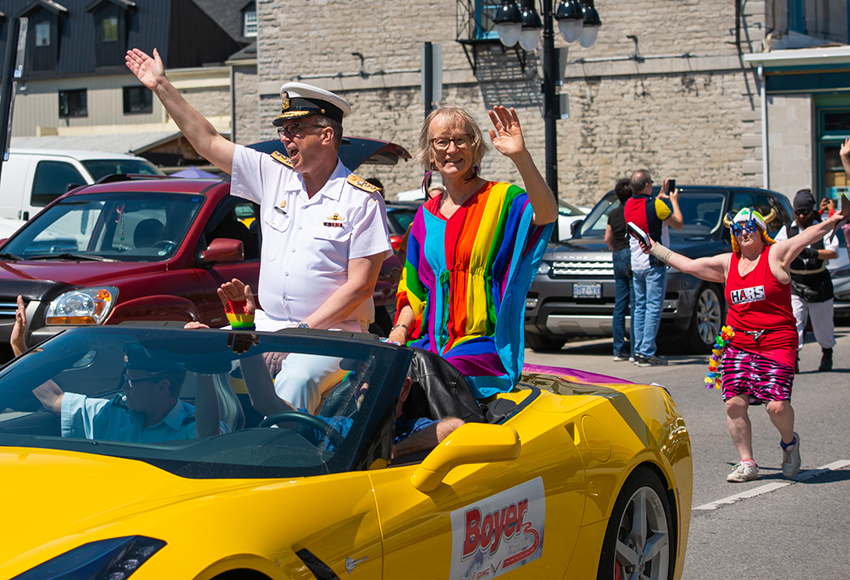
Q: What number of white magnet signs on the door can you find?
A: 1